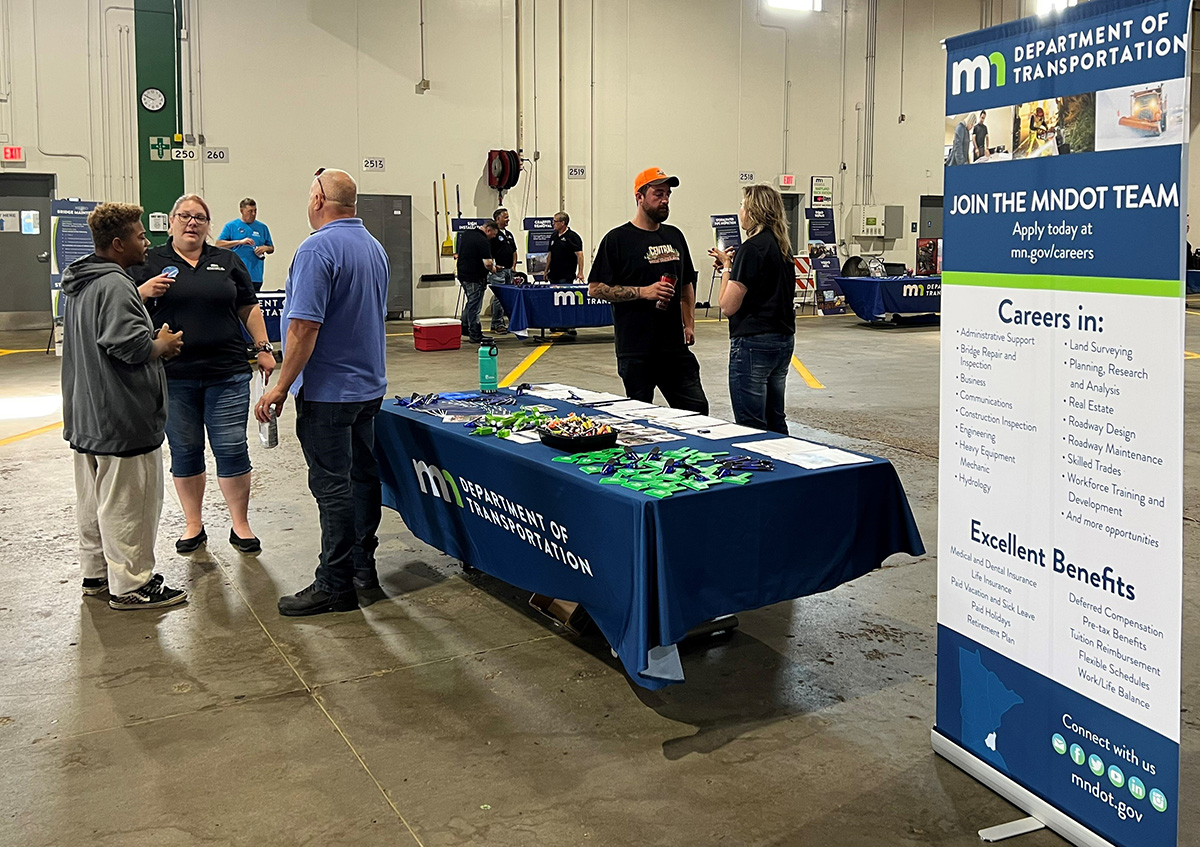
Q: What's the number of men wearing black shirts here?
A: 4